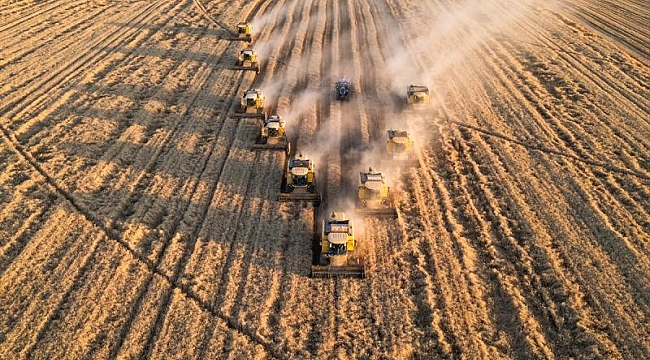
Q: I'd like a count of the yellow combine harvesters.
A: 9